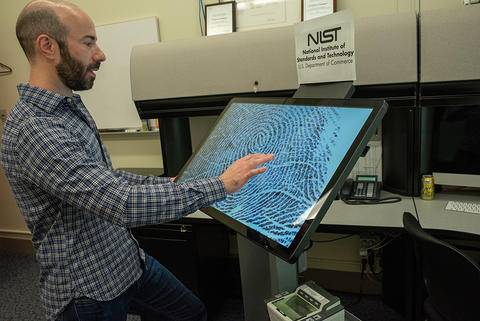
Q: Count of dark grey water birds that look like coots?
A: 0